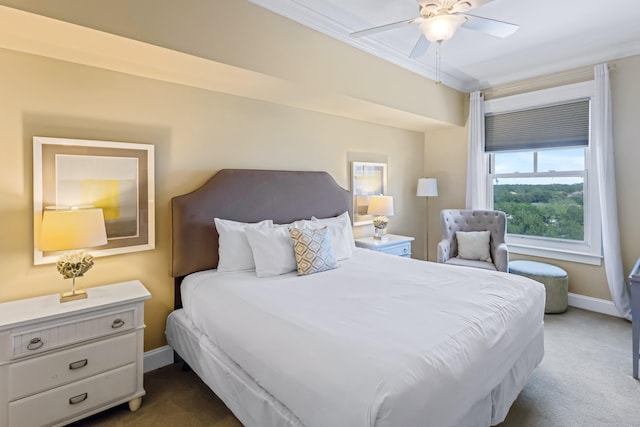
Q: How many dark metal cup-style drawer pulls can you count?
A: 2